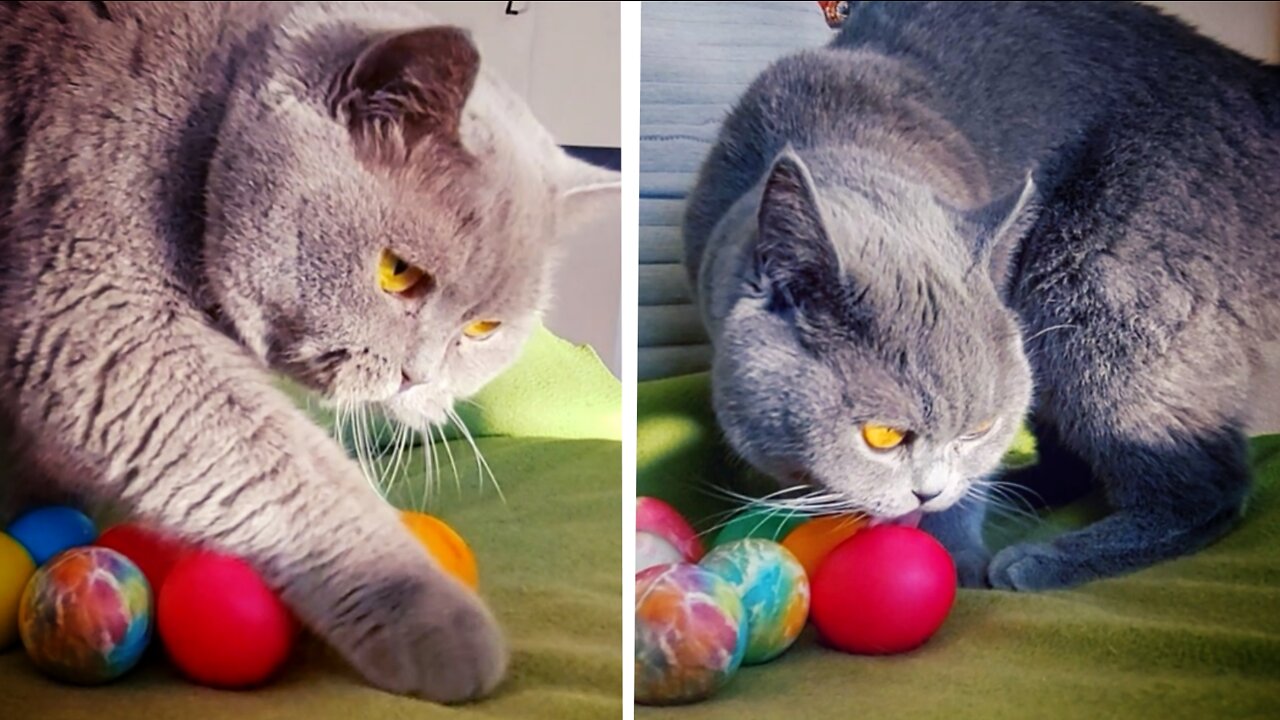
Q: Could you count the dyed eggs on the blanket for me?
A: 13